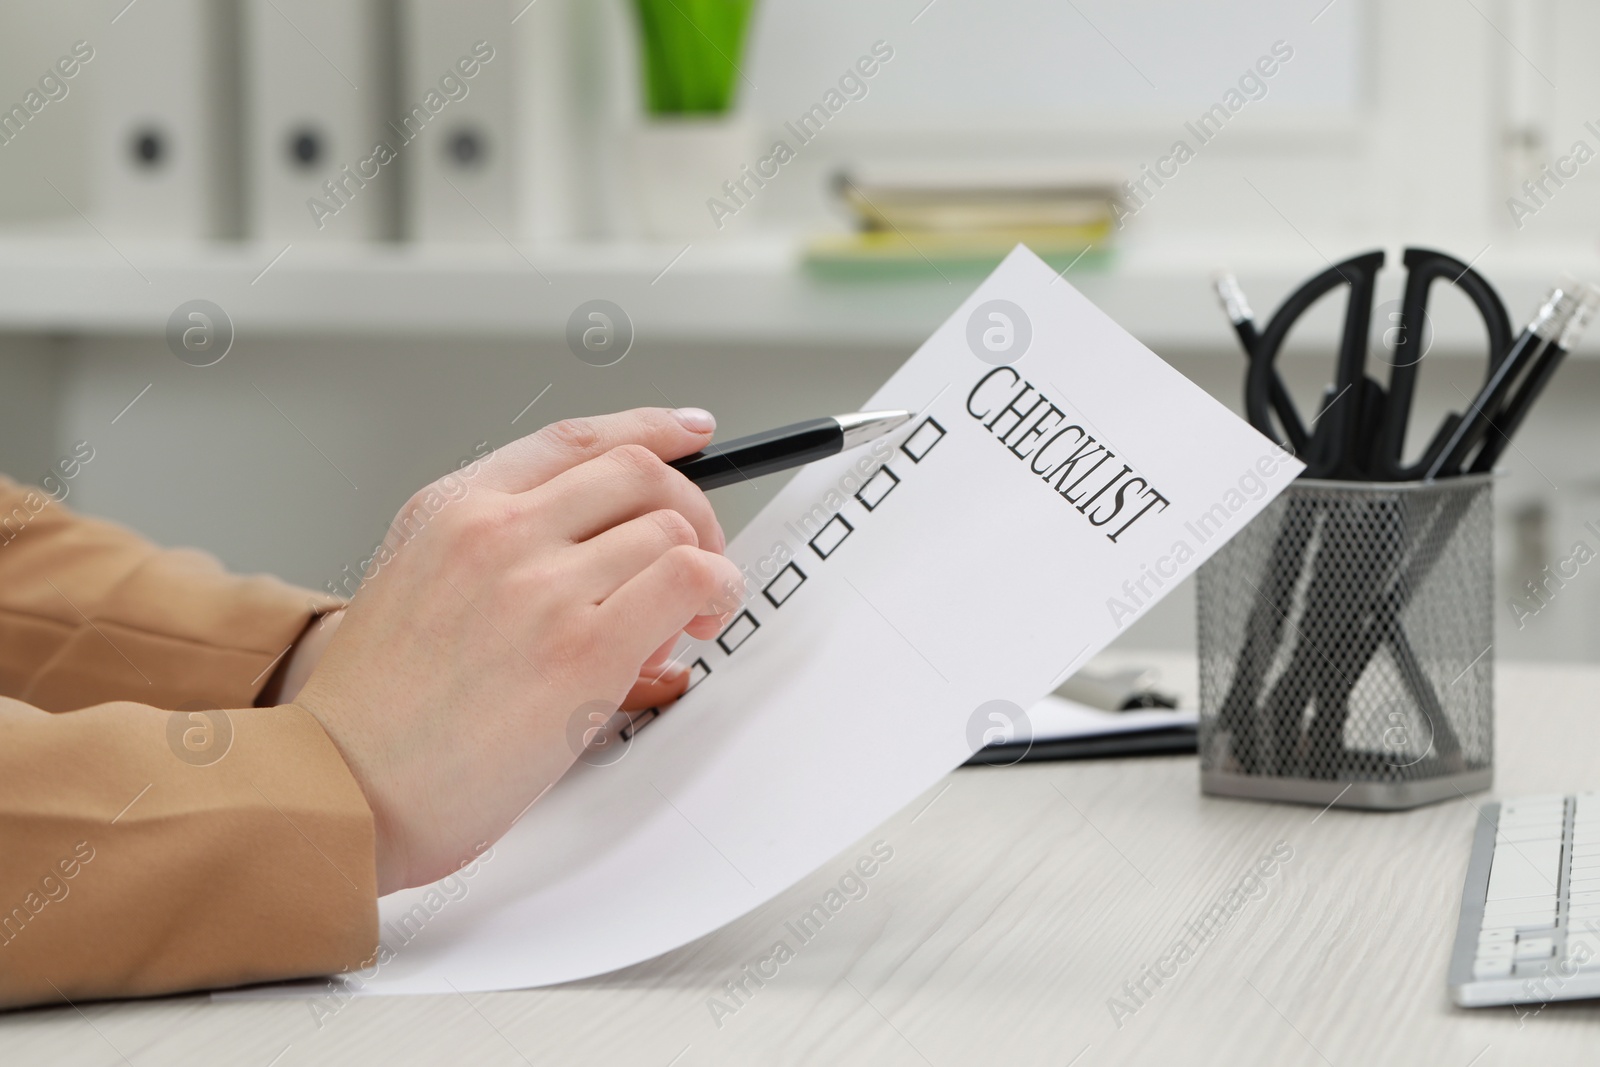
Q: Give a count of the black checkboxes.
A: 7